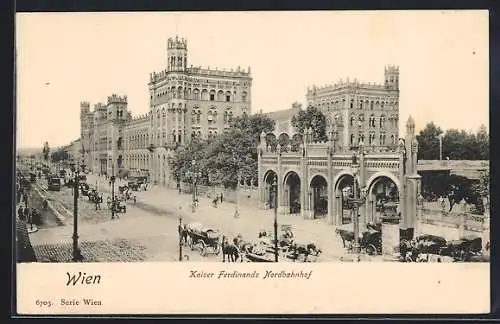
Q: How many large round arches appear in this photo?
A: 5